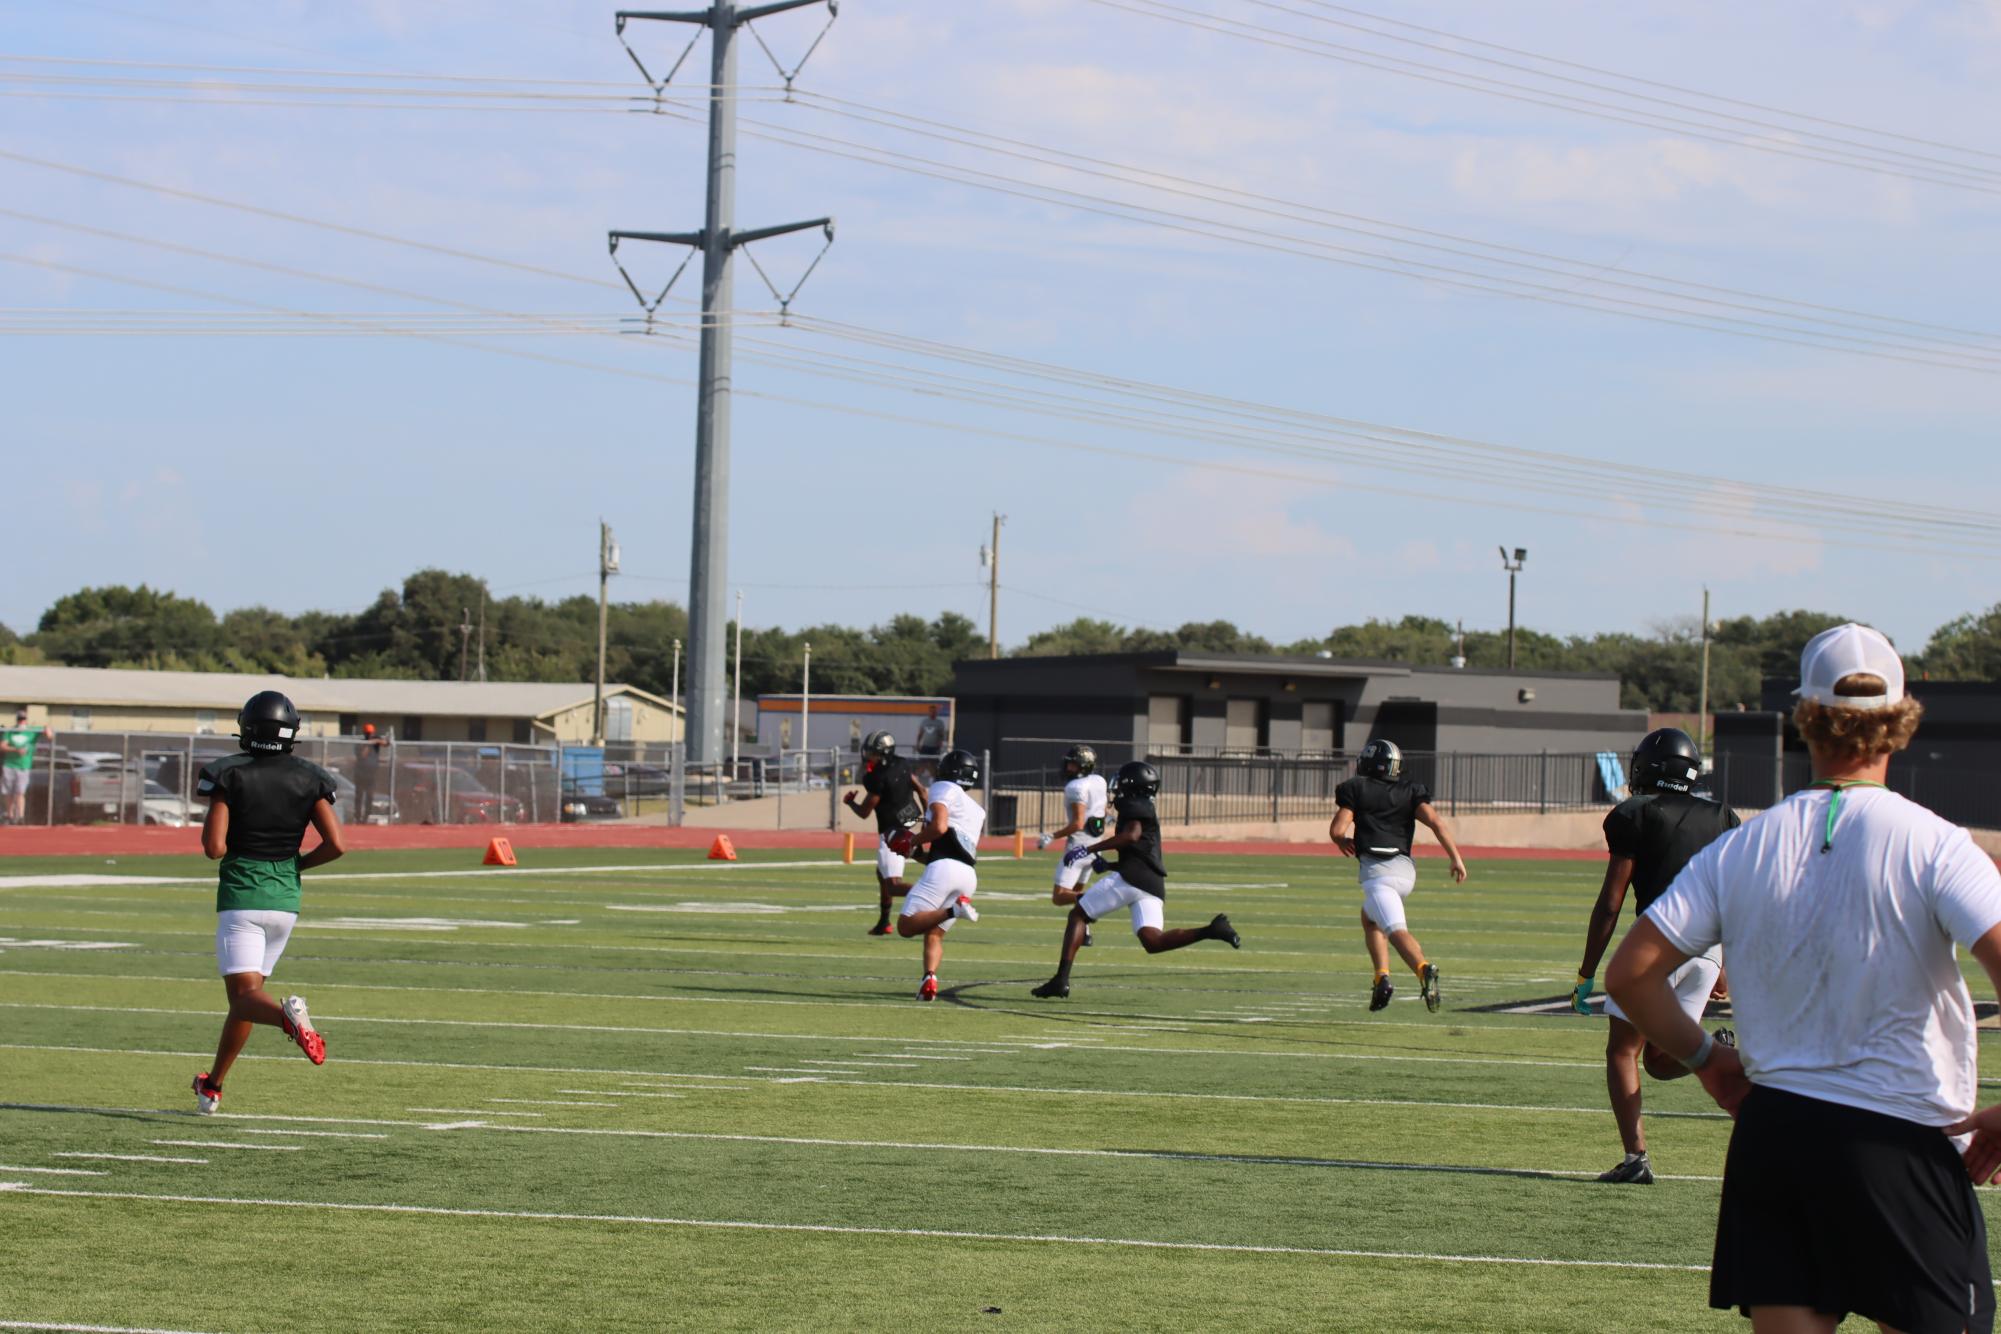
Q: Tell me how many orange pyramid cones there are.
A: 2